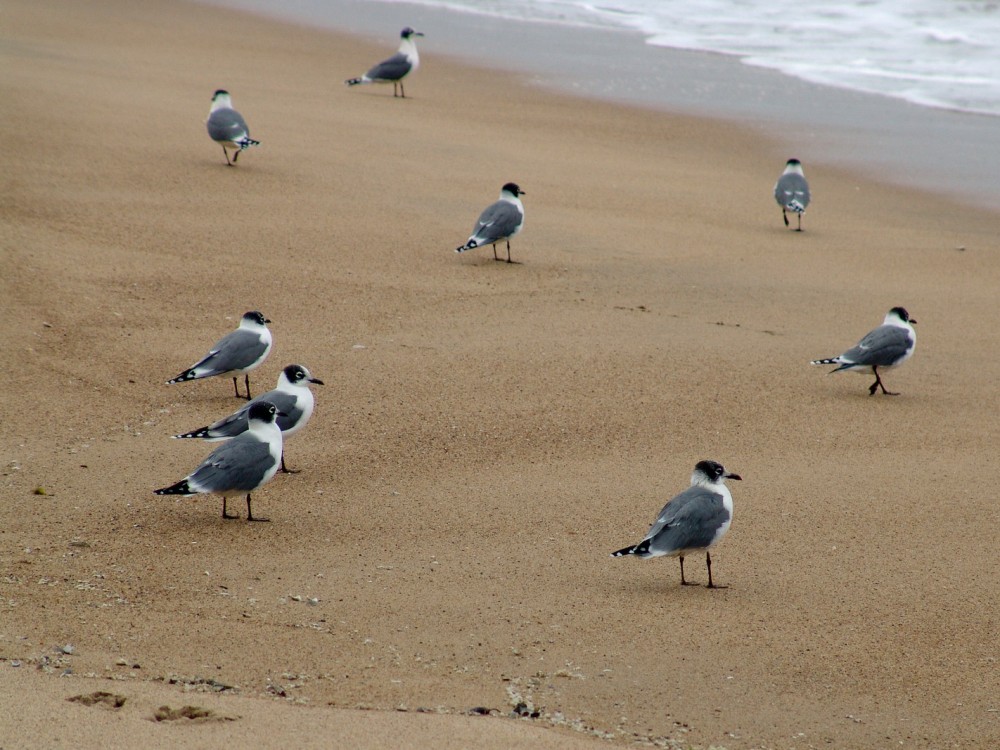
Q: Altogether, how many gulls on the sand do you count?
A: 9